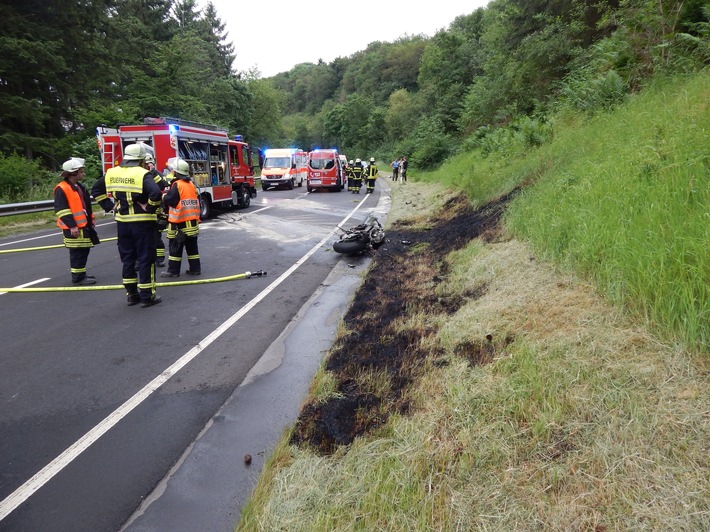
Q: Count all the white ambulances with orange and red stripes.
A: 1